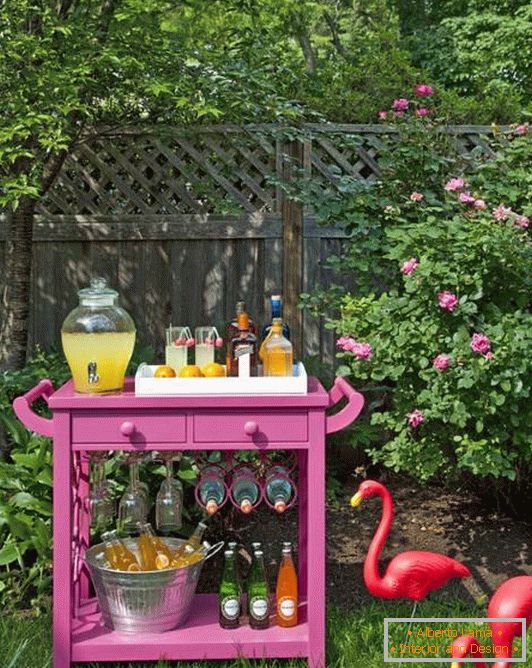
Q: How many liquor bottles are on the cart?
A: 4